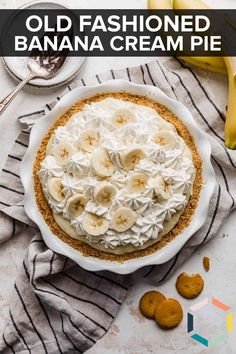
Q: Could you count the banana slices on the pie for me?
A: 13